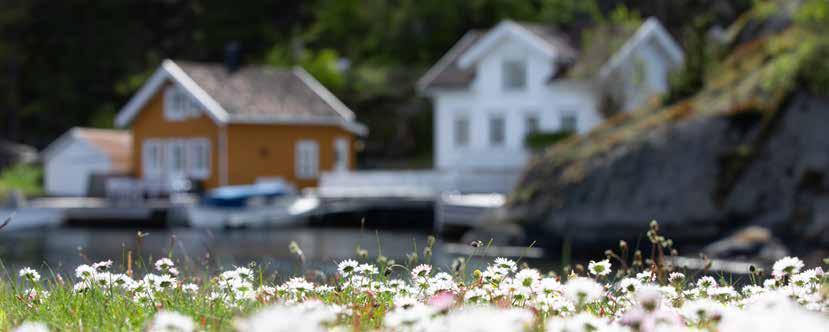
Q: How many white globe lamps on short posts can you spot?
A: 0